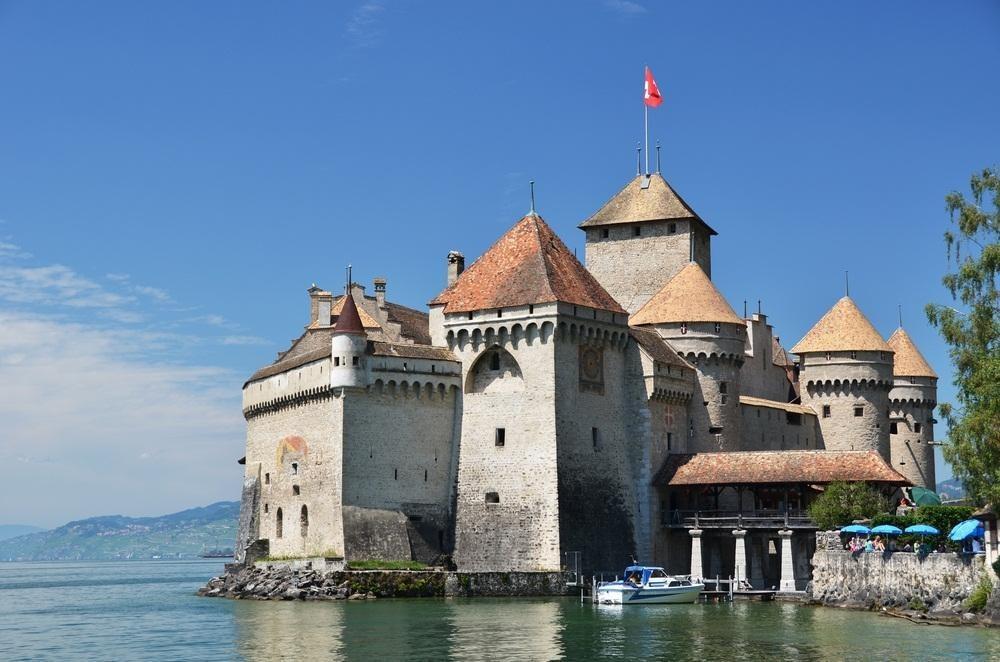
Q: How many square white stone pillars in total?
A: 3